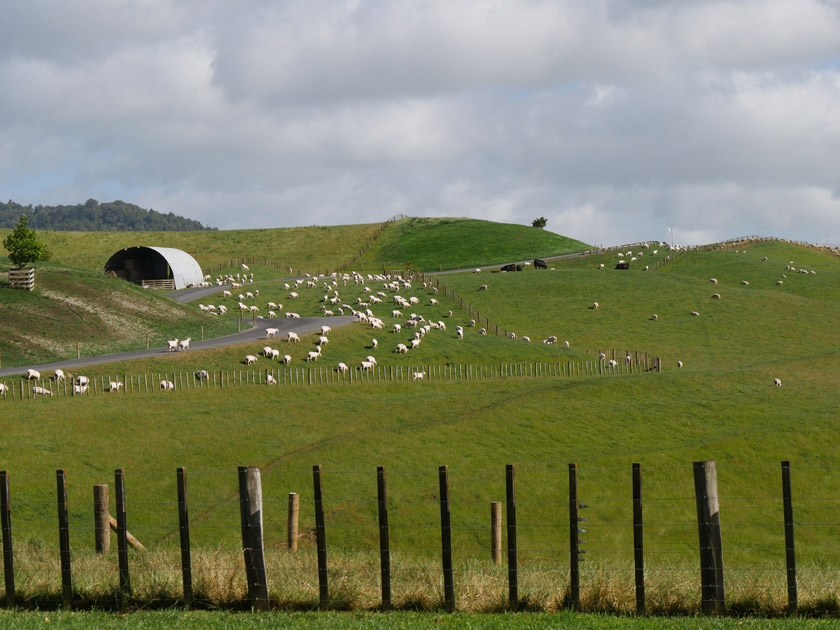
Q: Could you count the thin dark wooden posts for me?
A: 11